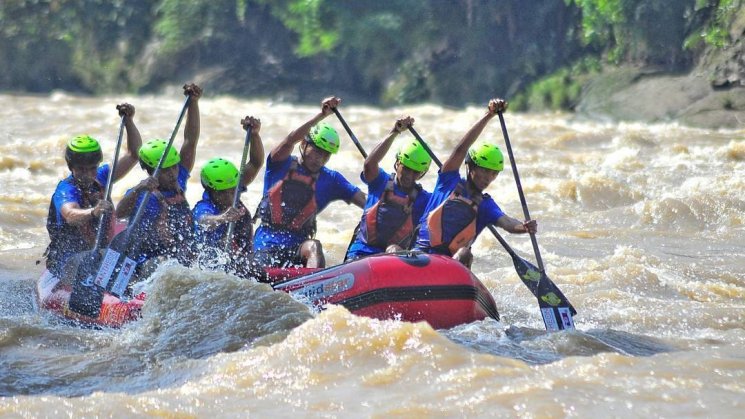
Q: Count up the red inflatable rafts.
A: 1